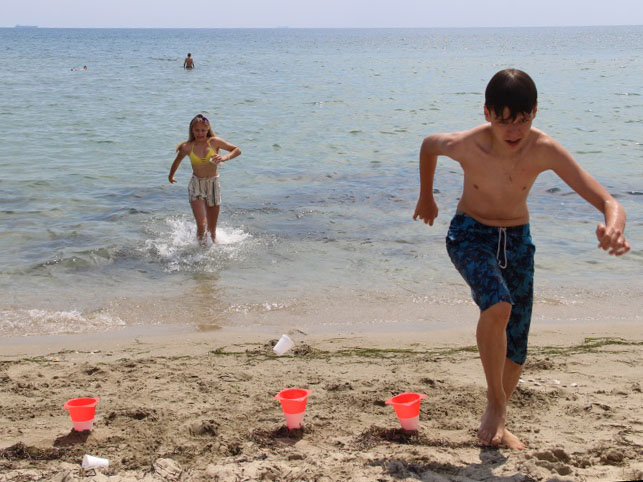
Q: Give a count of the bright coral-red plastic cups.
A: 3